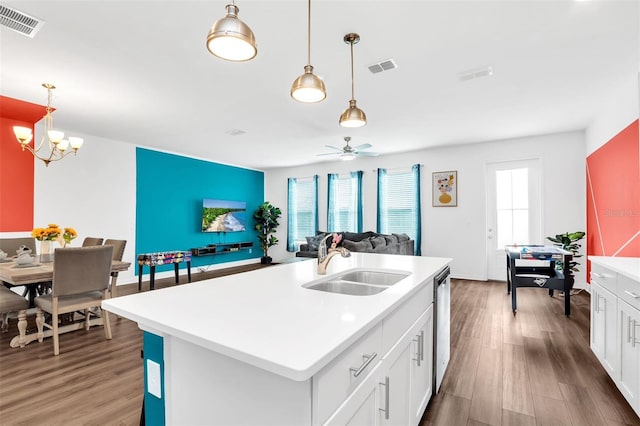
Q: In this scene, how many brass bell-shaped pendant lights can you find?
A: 3